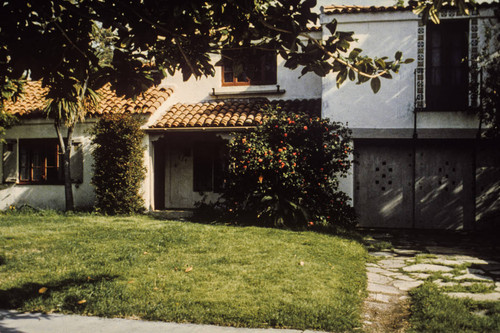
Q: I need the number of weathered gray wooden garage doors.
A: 2